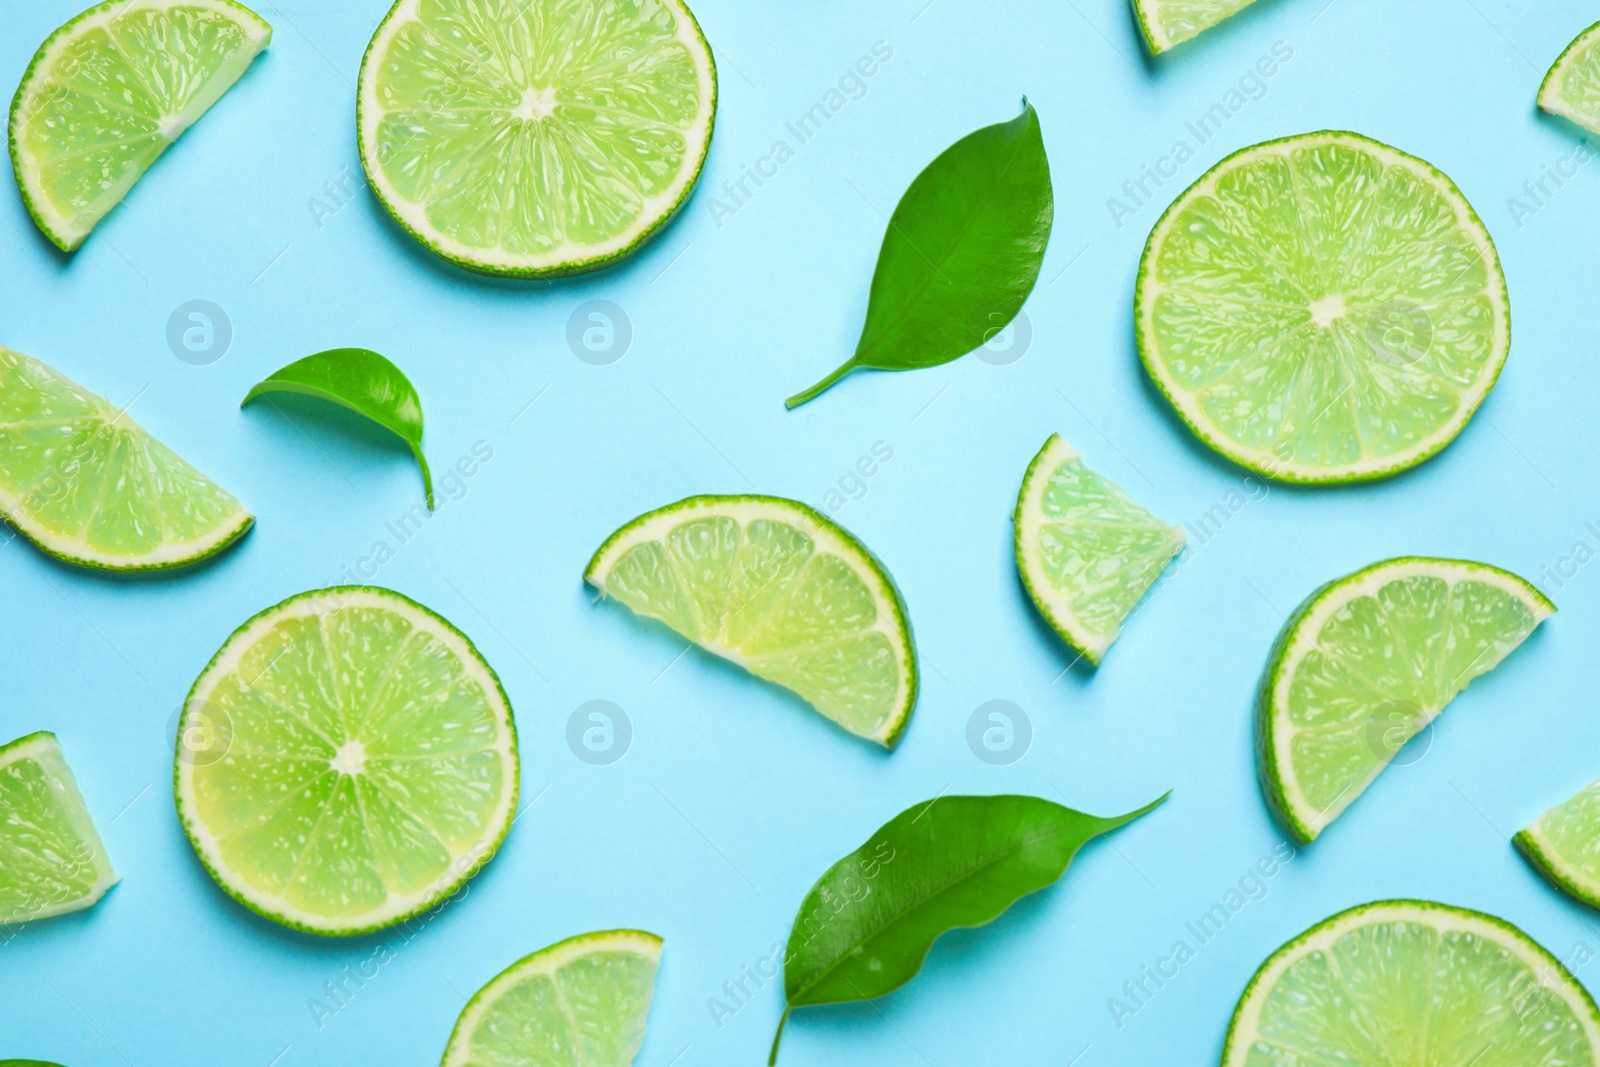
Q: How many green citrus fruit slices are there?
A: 14